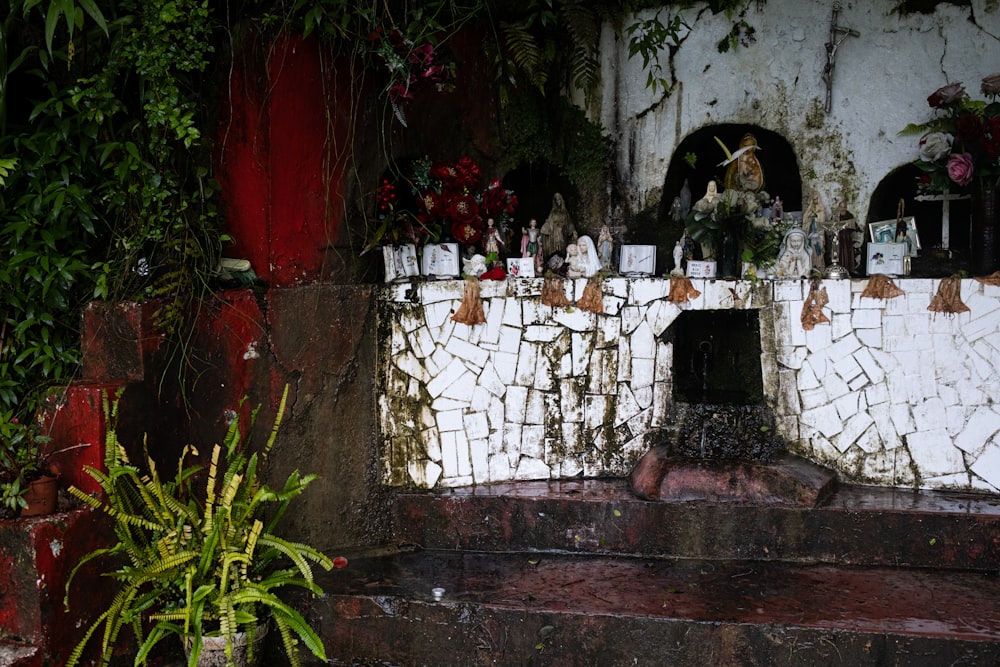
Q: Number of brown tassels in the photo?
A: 8